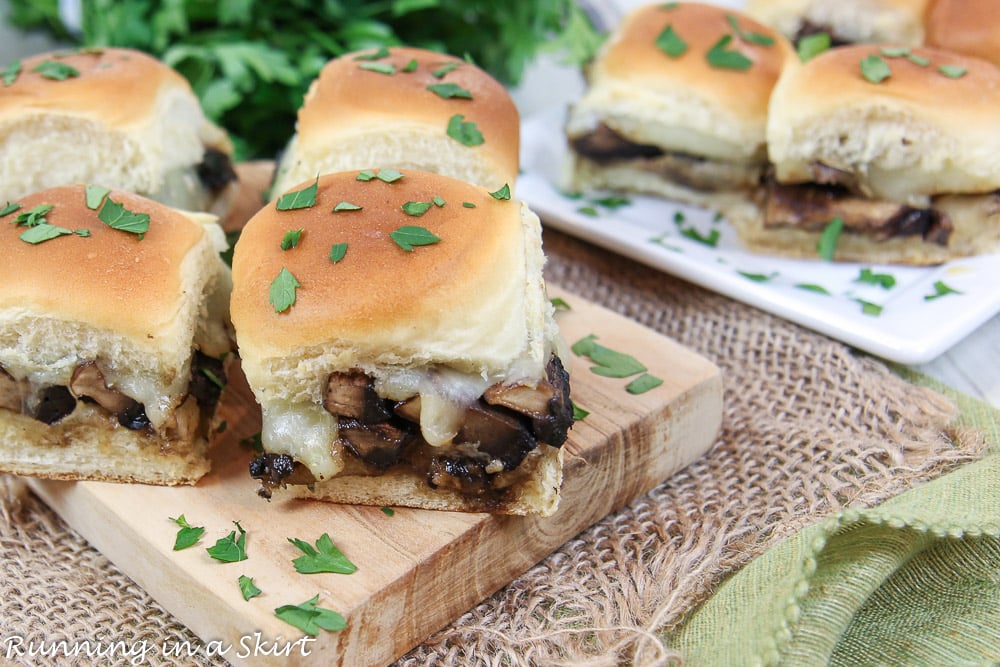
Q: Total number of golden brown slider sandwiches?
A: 8